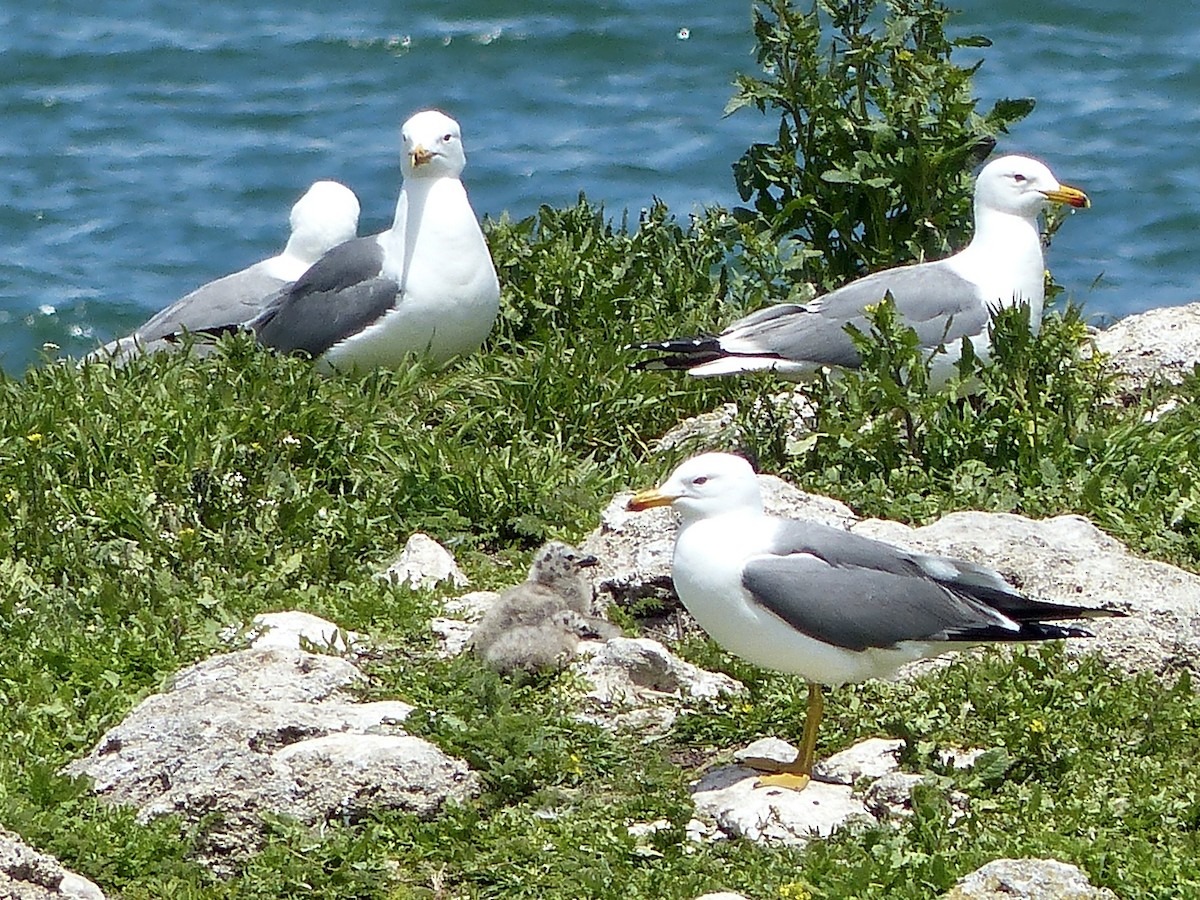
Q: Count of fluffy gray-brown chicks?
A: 2